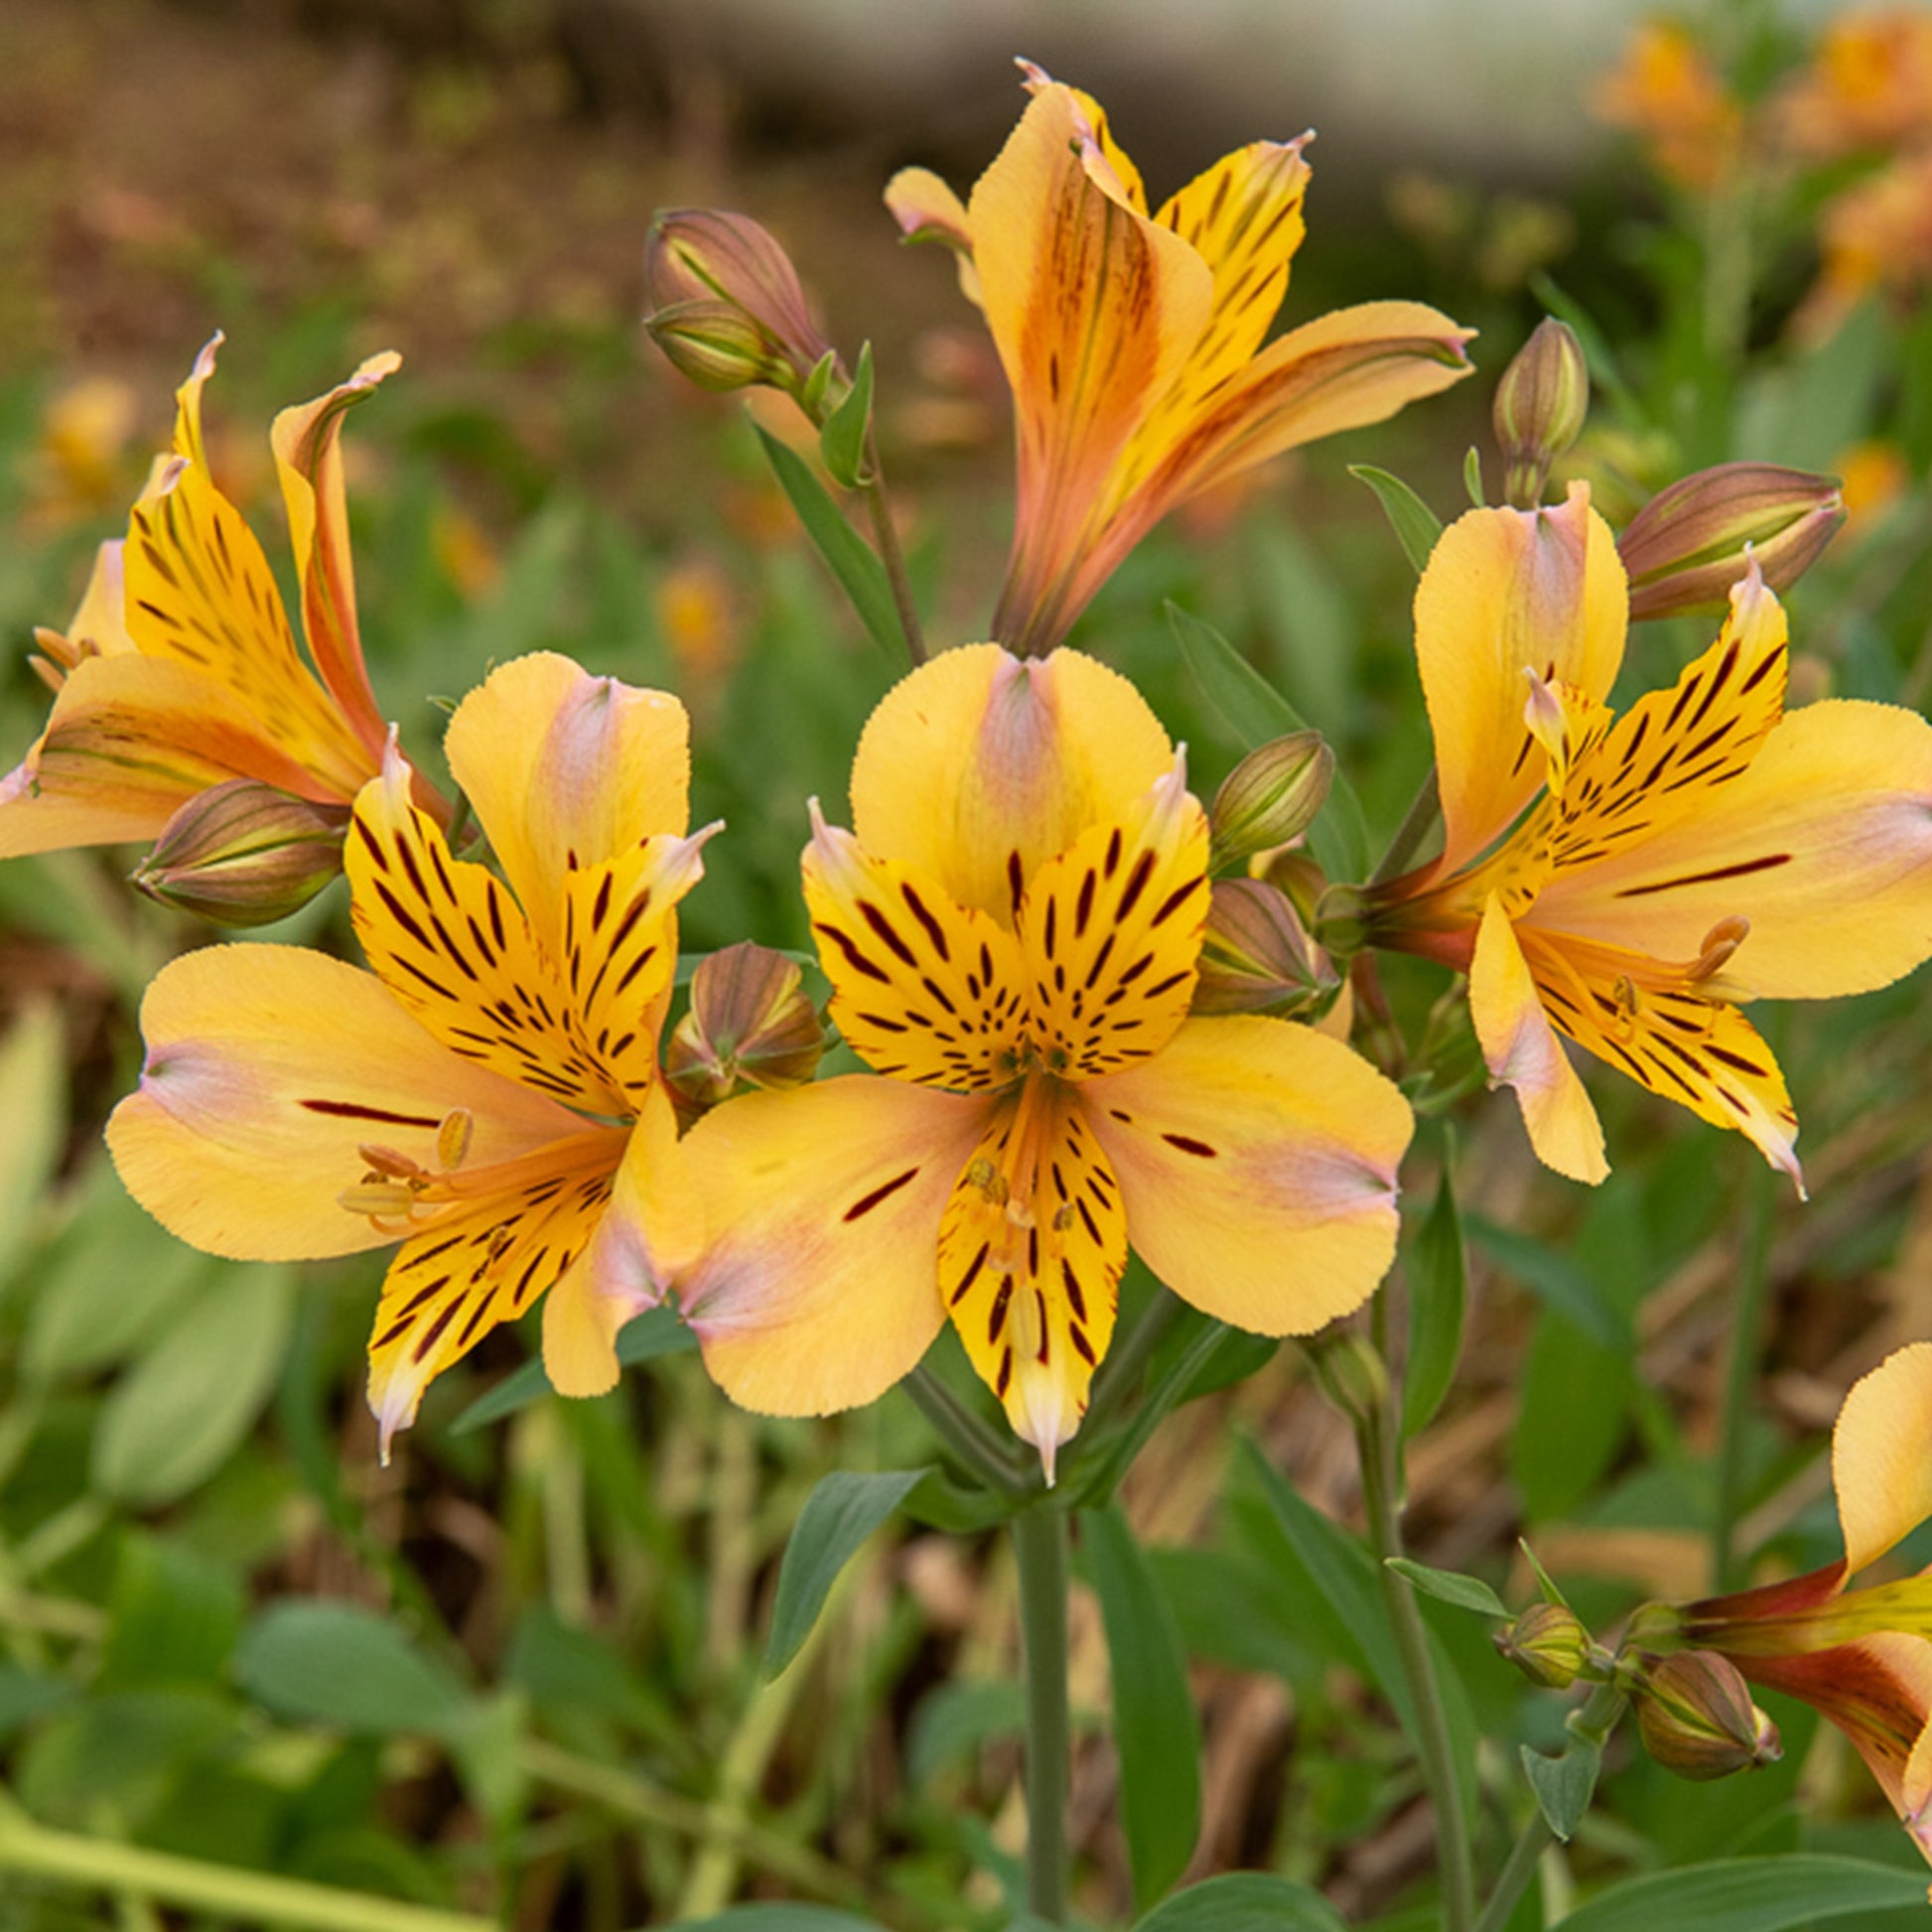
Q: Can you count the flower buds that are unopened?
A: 10